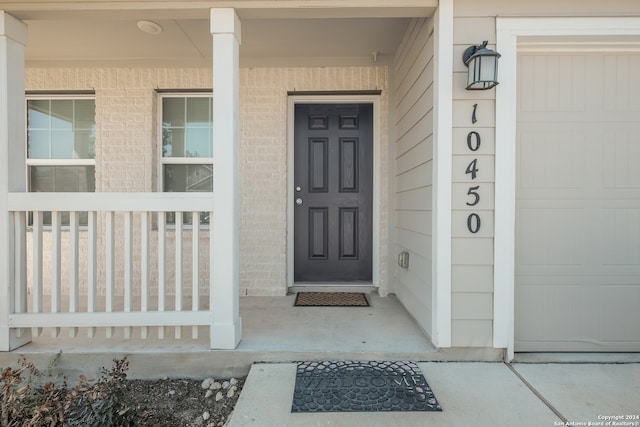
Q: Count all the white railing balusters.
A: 11